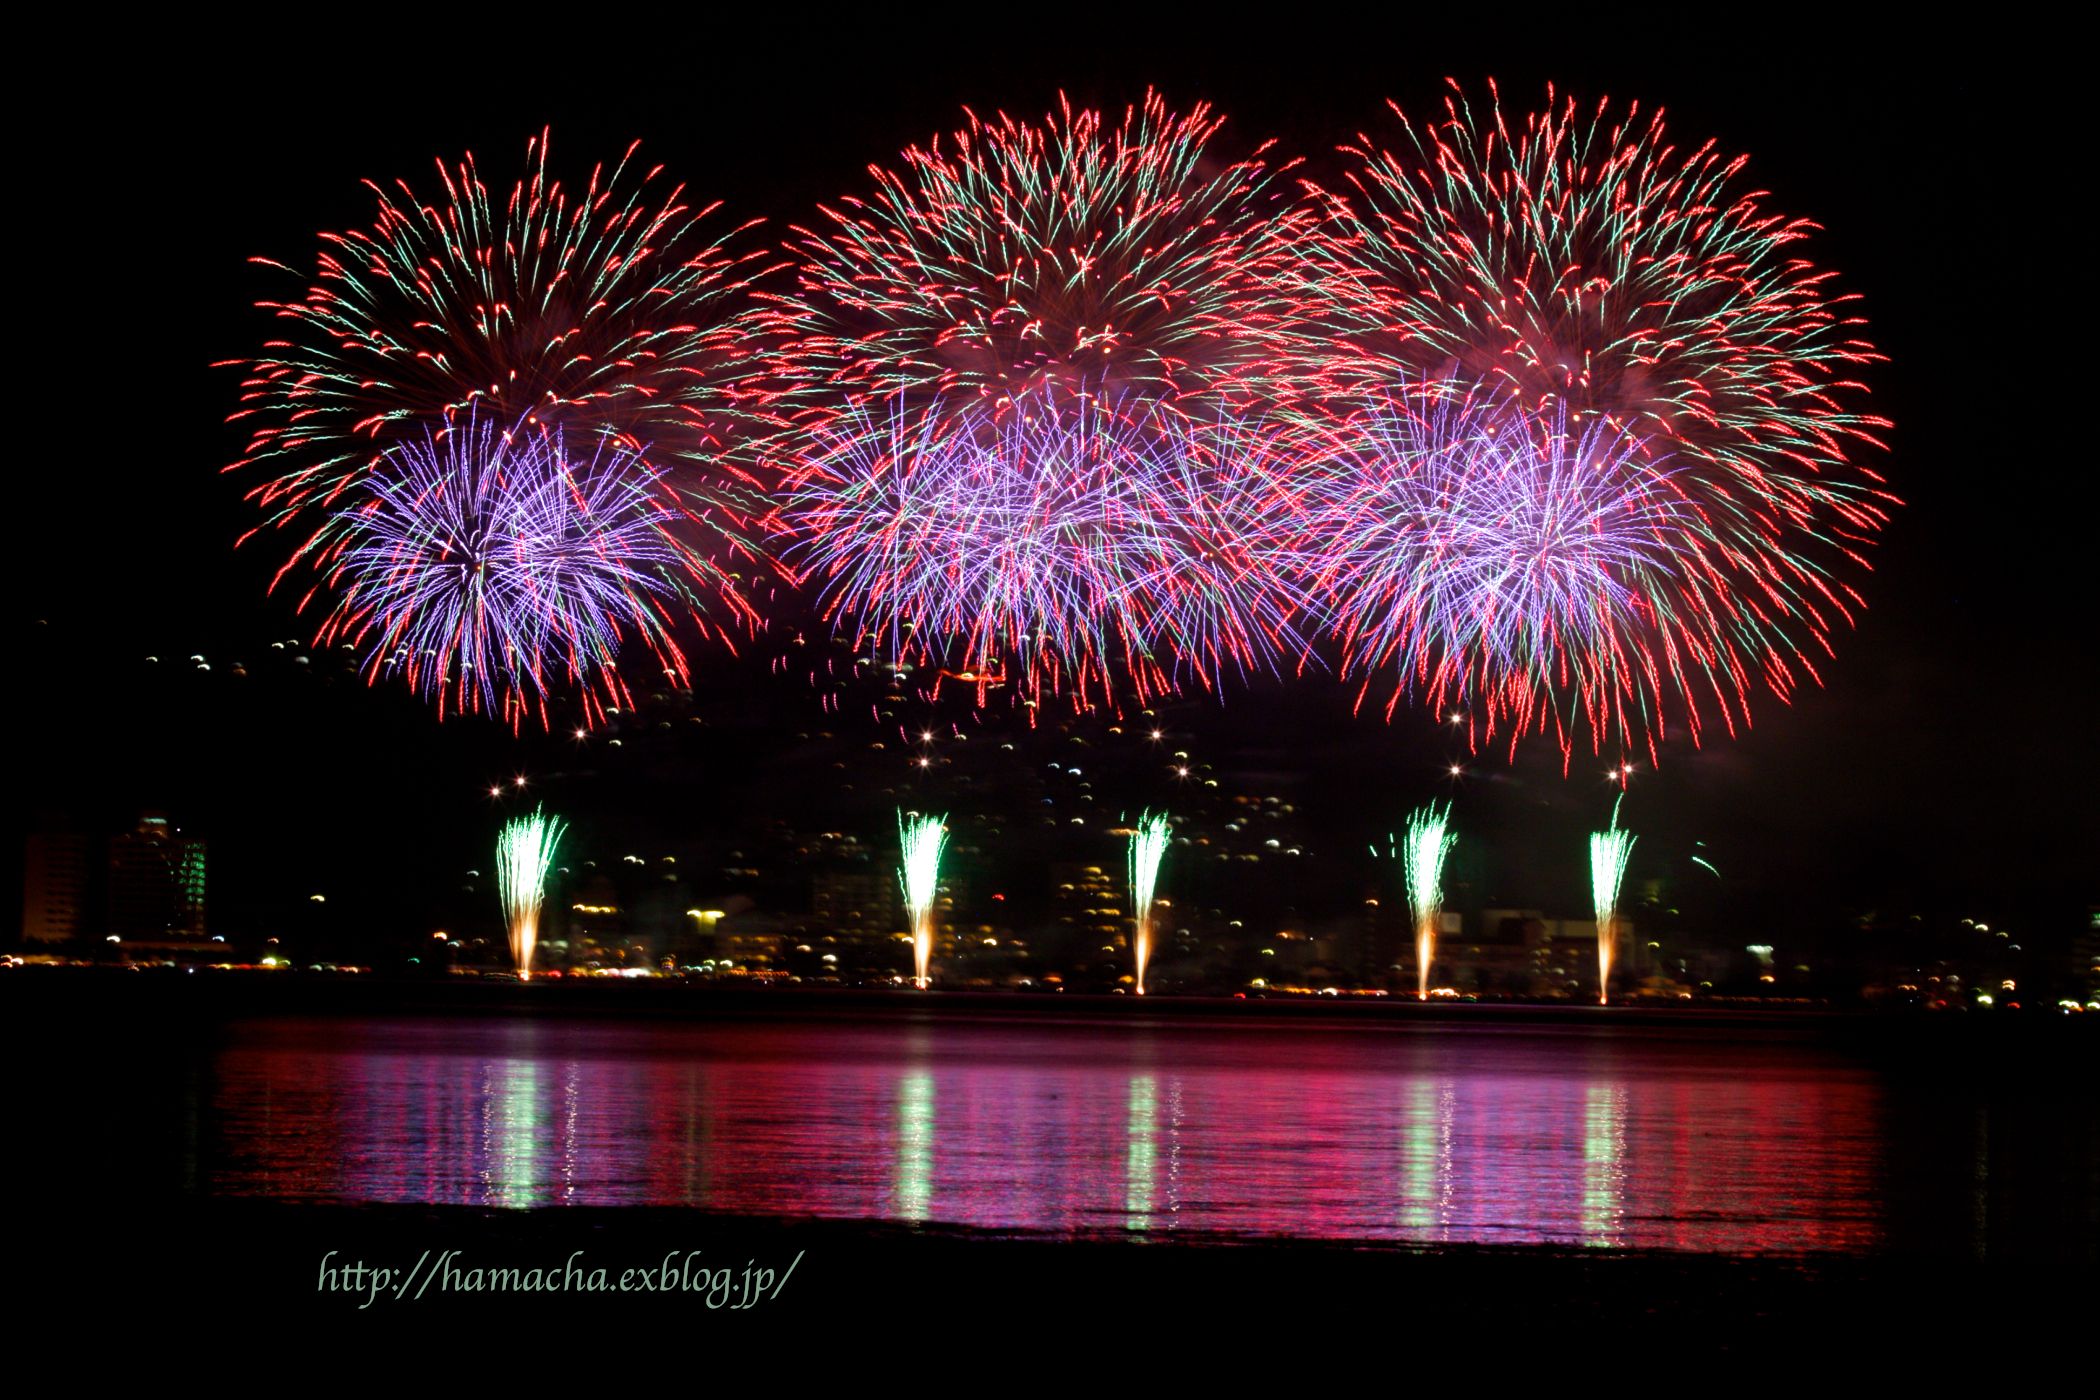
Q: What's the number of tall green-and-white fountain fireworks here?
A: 5